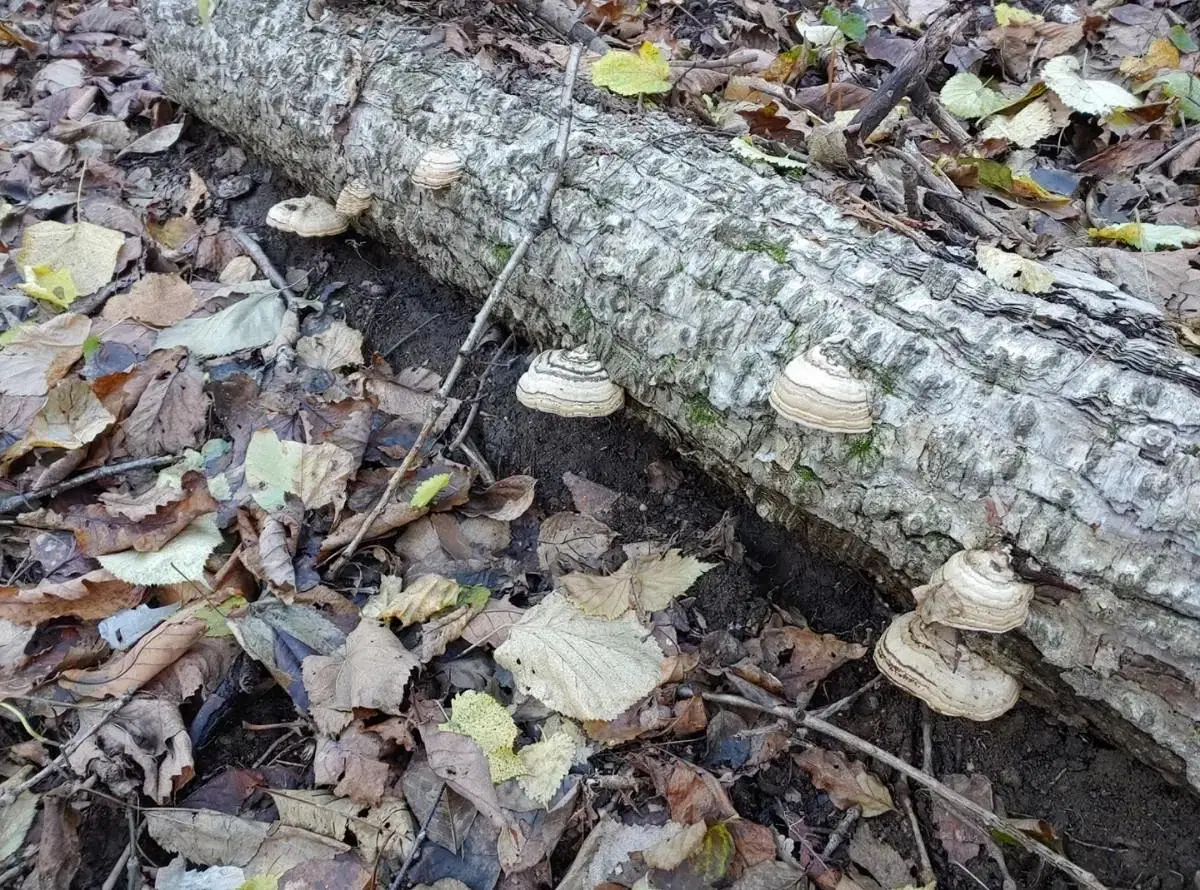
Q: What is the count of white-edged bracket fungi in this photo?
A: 7